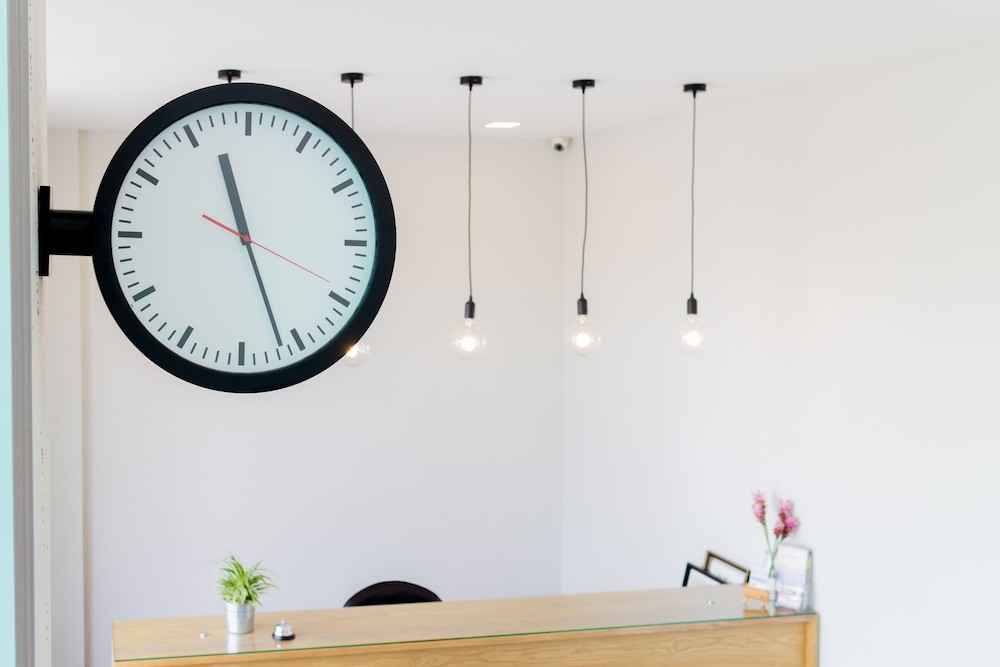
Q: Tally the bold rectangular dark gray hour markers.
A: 12